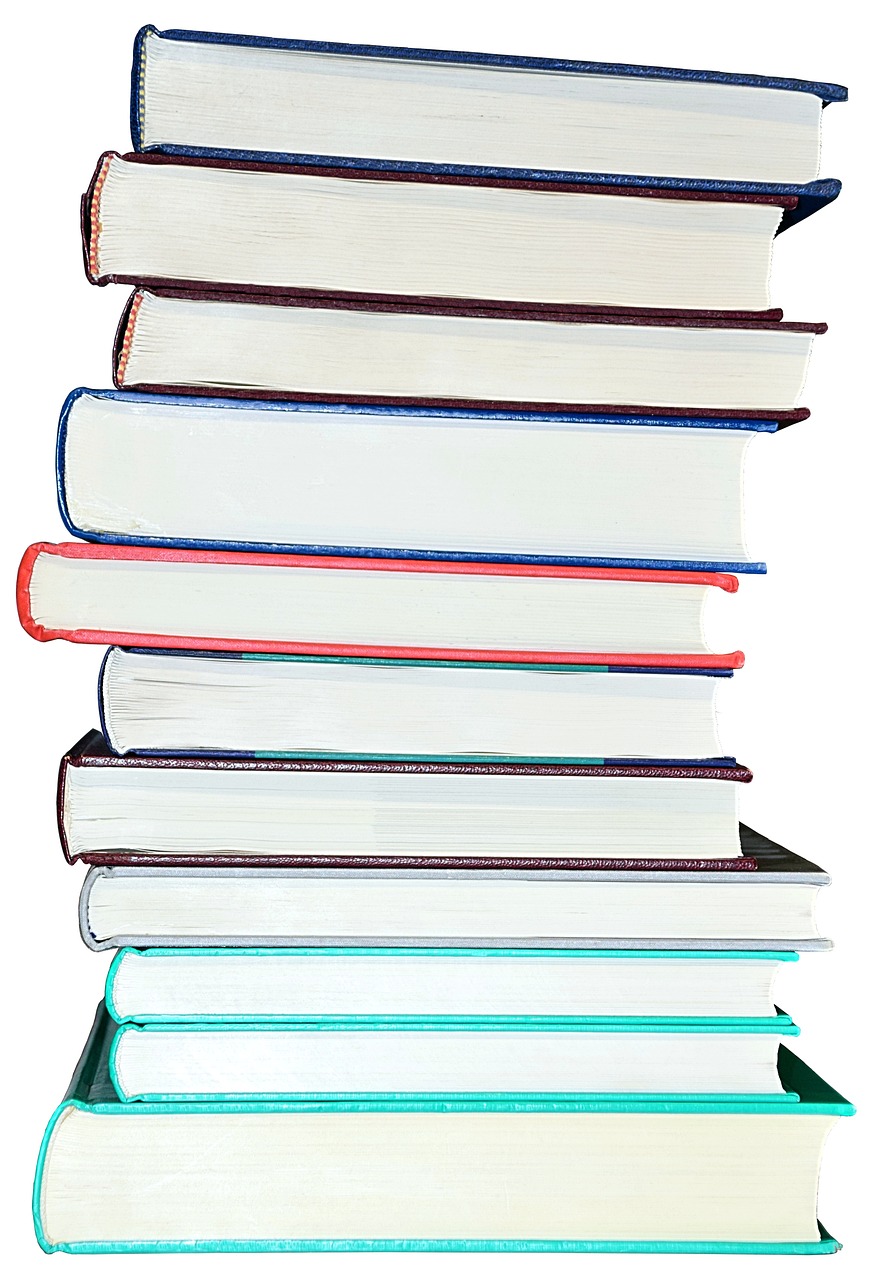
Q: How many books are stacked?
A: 11